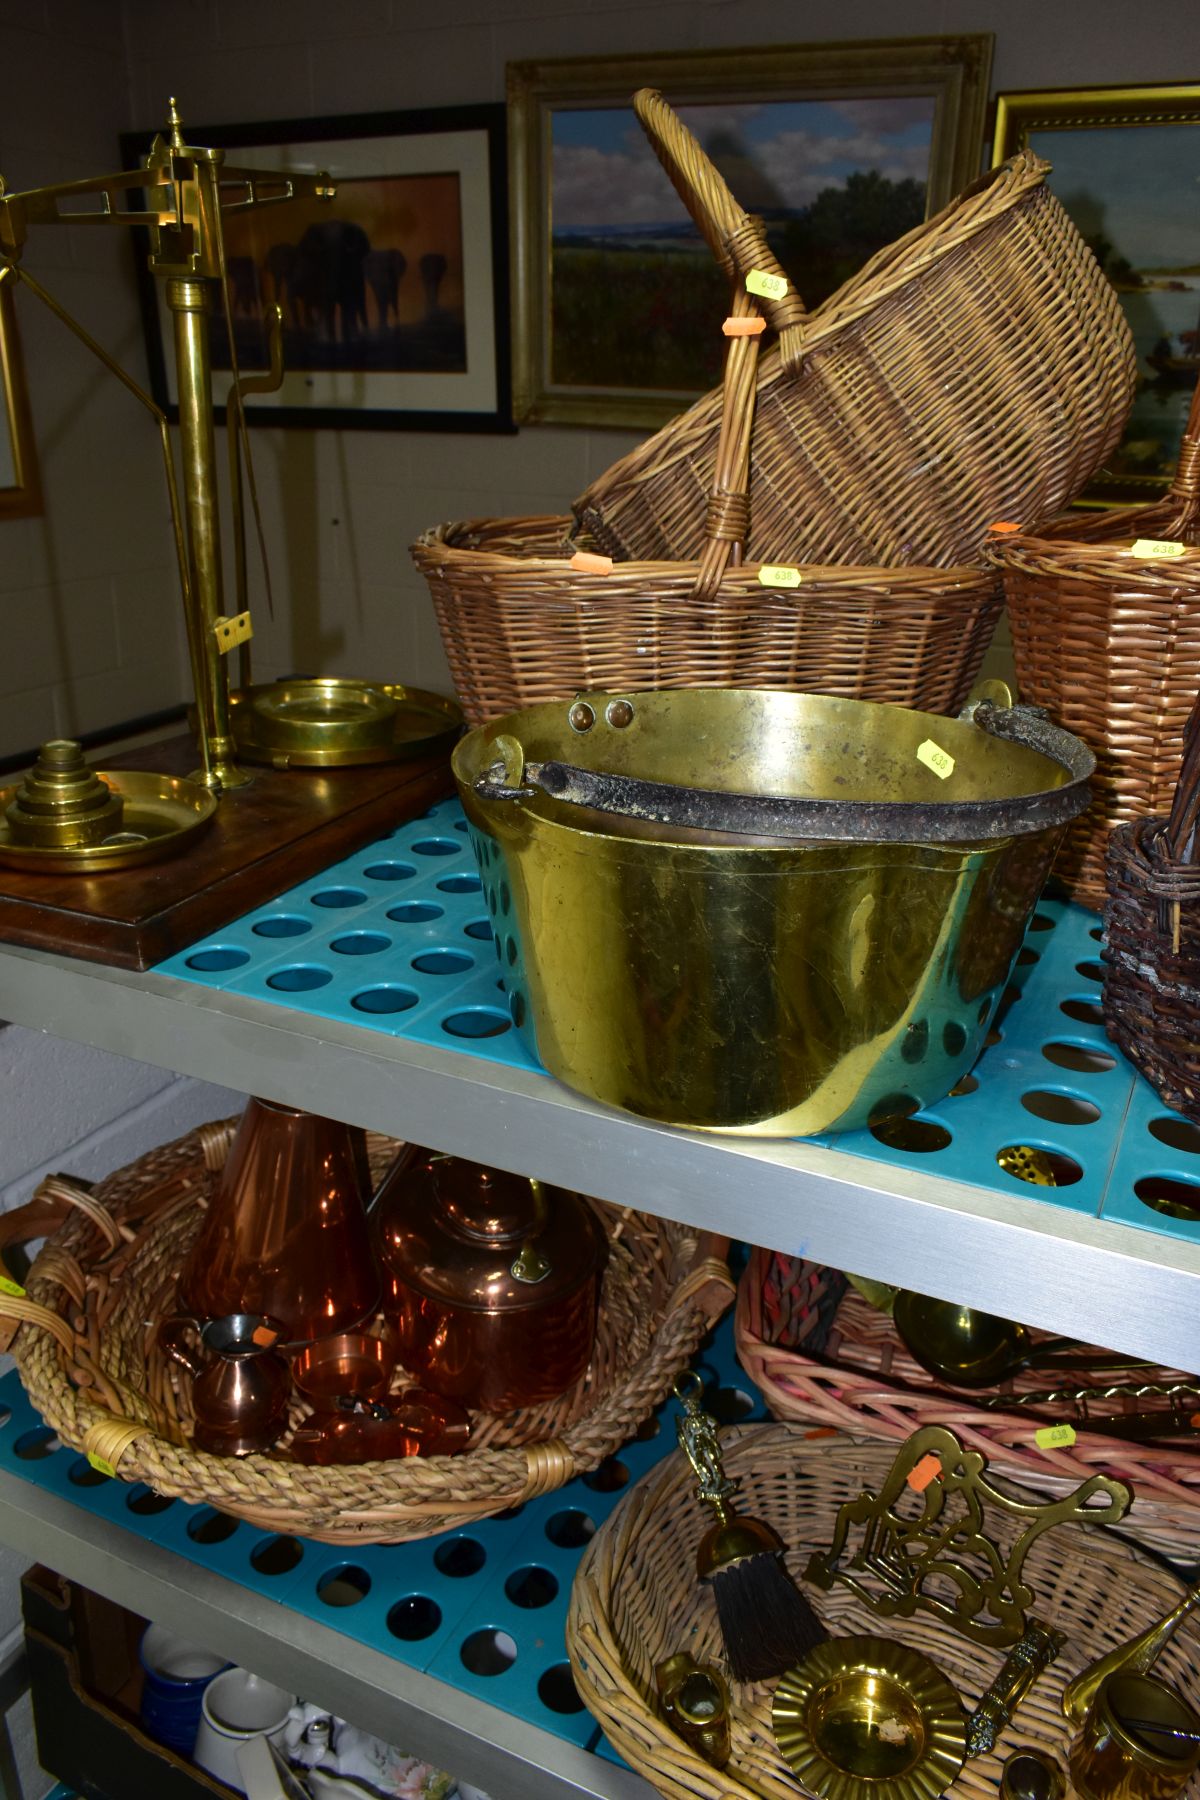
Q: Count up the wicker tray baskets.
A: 3